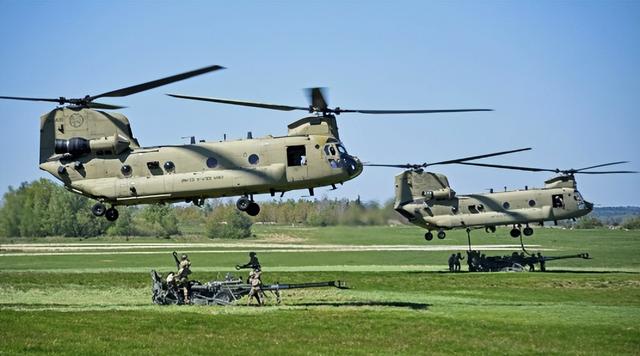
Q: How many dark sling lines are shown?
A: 2